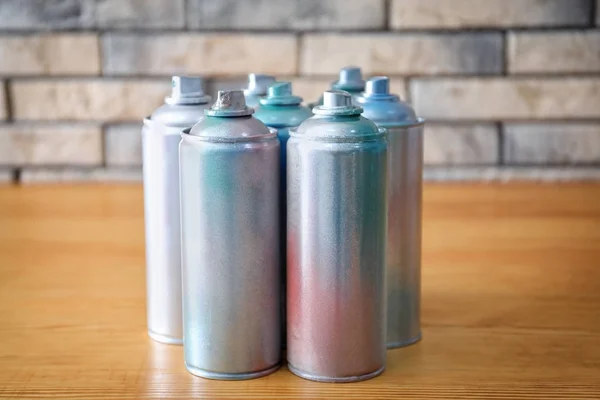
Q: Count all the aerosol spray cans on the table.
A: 7